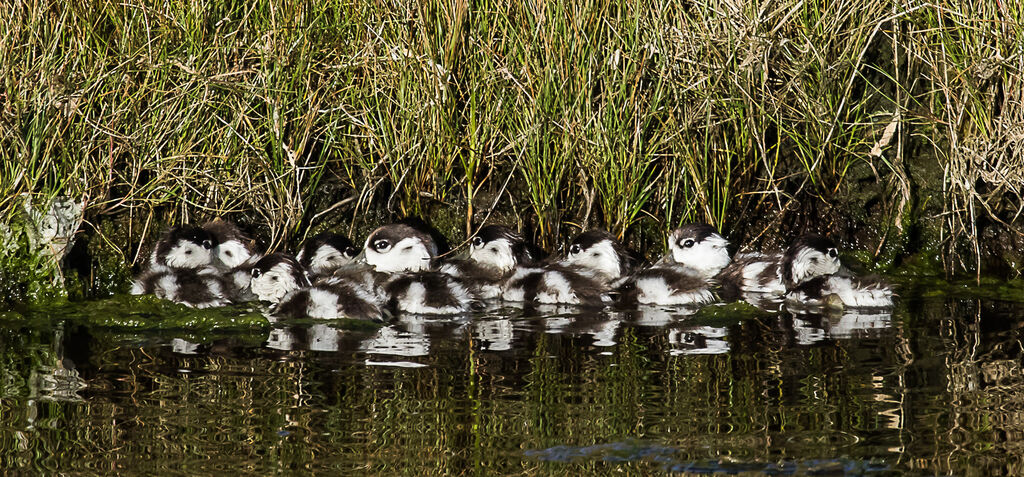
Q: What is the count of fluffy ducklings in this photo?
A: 9